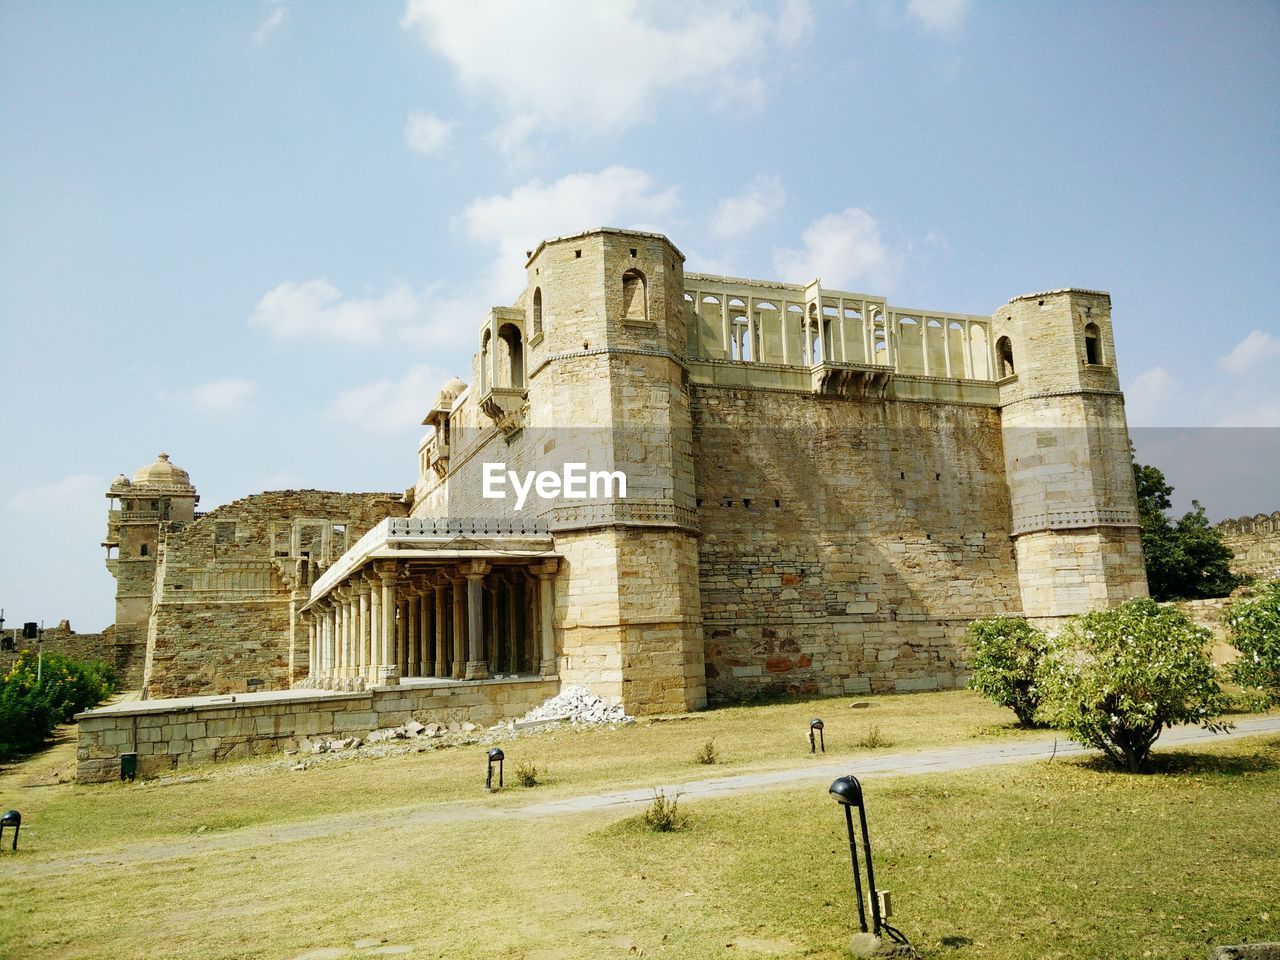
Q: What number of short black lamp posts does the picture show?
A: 4